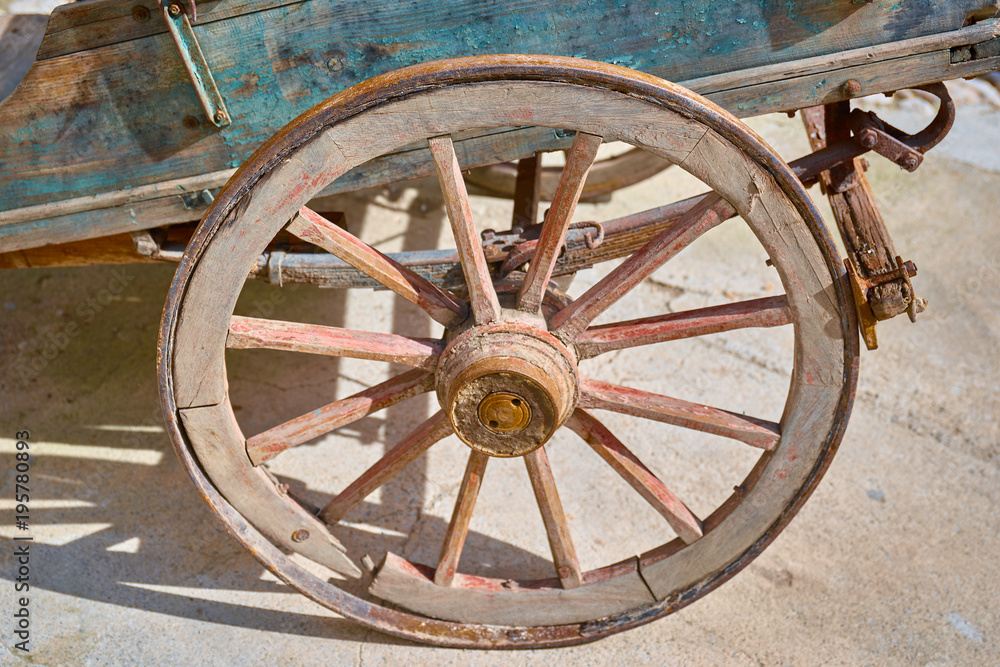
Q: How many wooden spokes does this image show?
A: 12